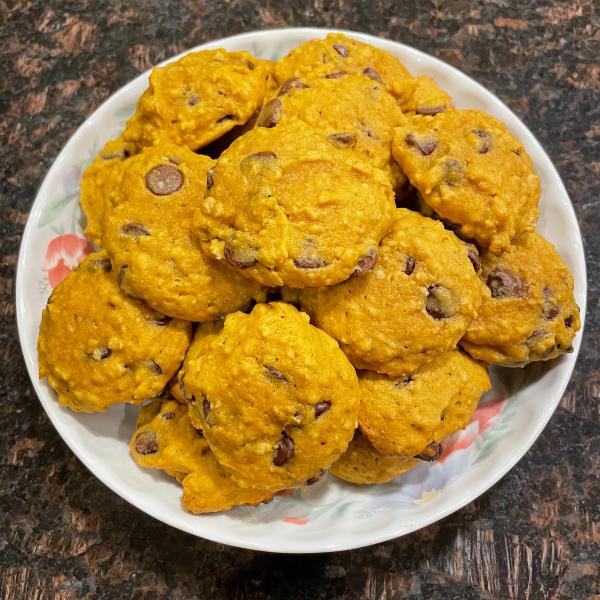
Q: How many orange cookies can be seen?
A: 14